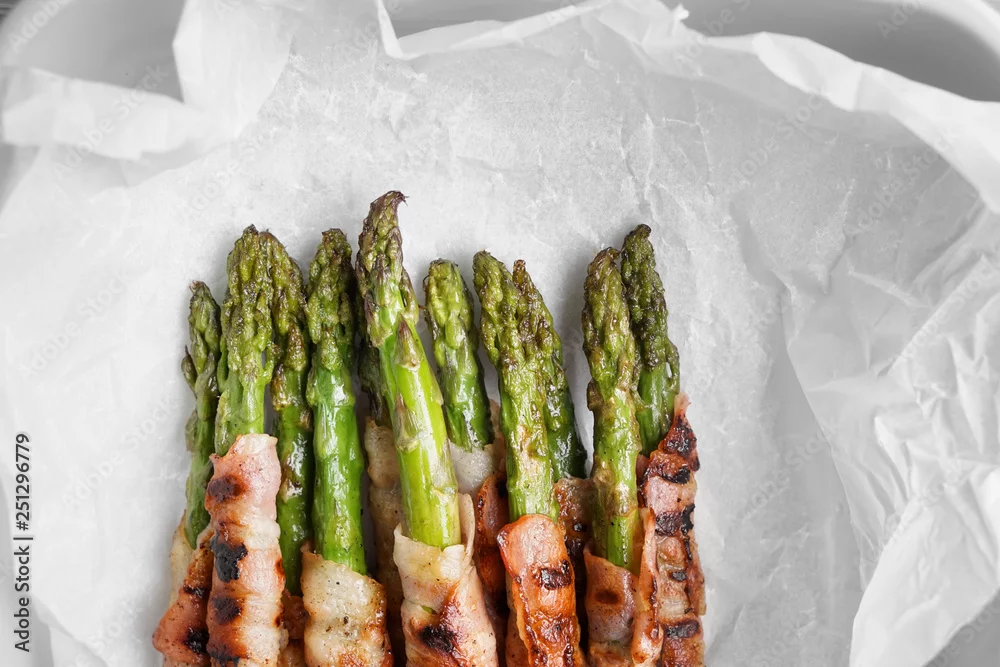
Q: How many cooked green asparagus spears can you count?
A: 11